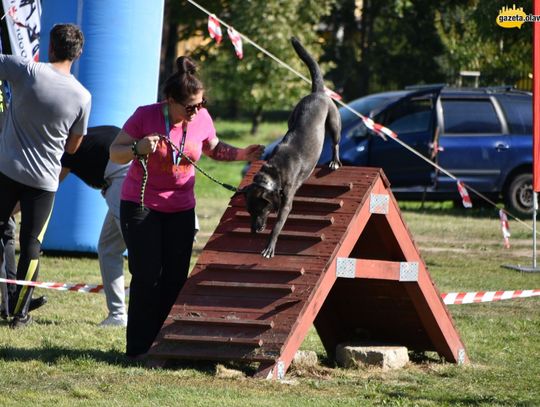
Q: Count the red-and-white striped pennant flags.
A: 6